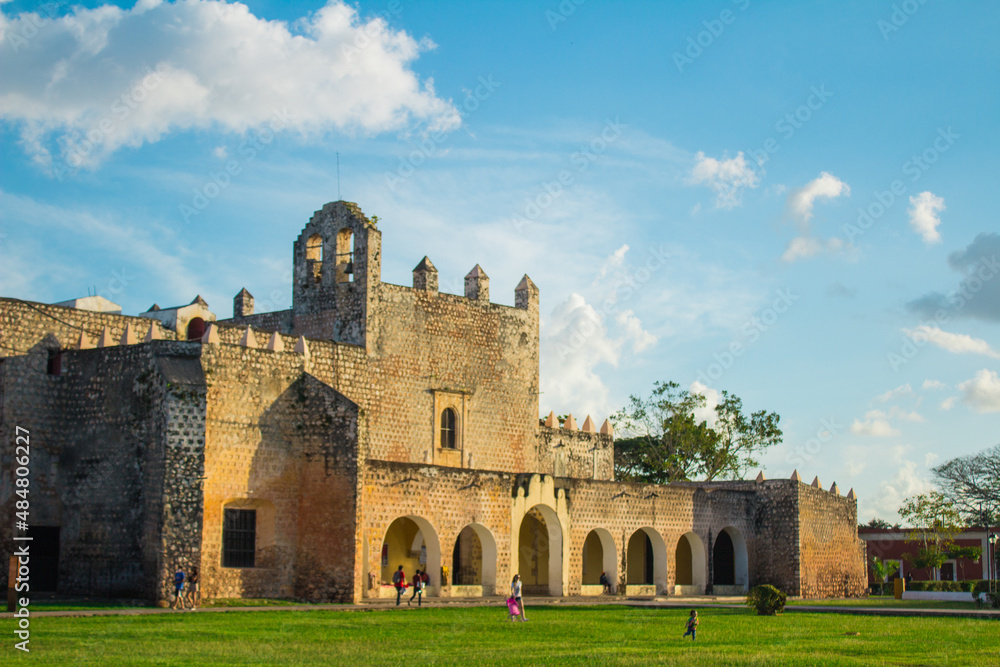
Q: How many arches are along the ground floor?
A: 7